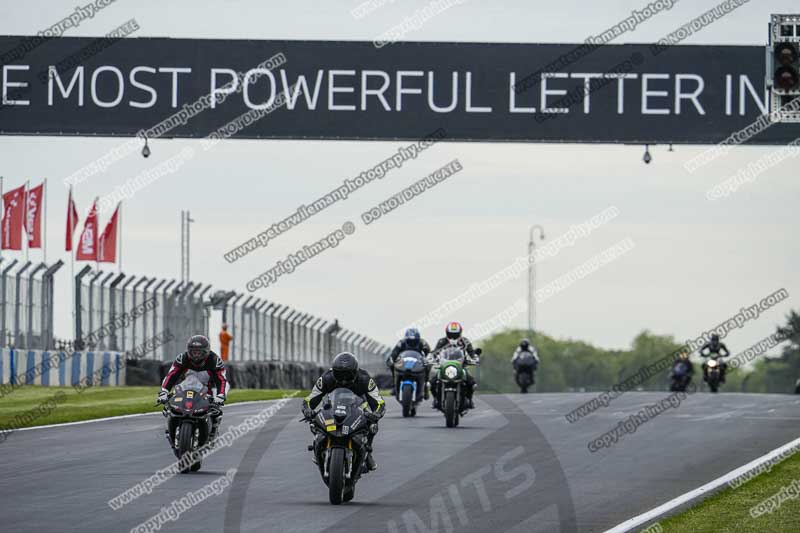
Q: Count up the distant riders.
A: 3